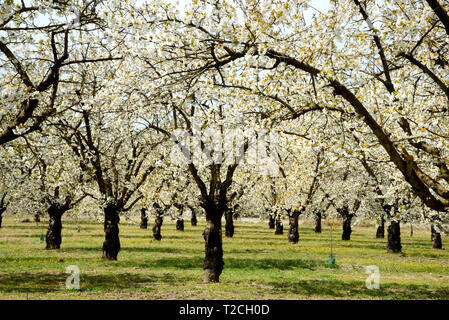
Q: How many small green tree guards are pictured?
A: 3